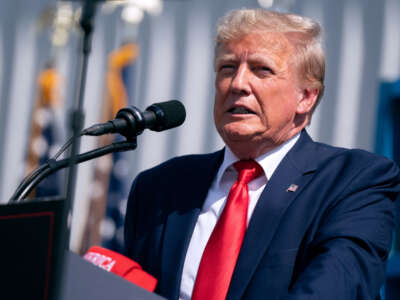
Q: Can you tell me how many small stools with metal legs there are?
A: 0